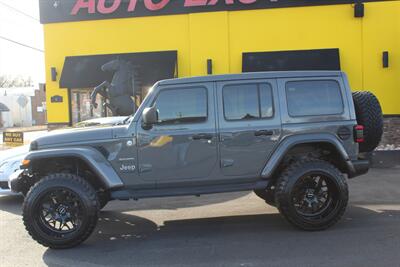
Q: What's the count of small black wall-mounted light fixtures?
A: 3